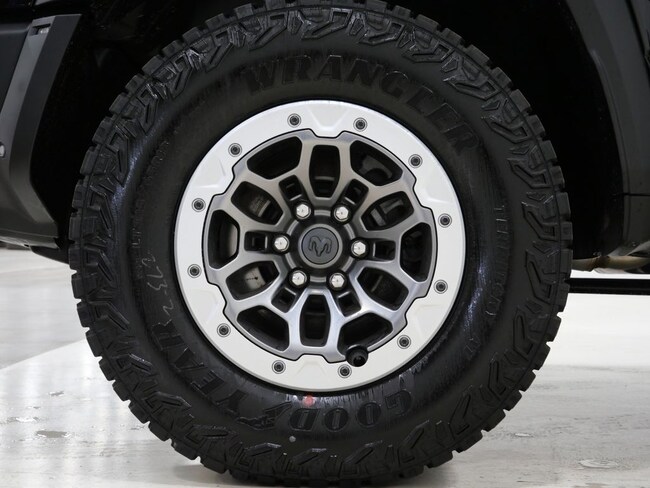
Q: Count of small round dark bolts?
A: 12